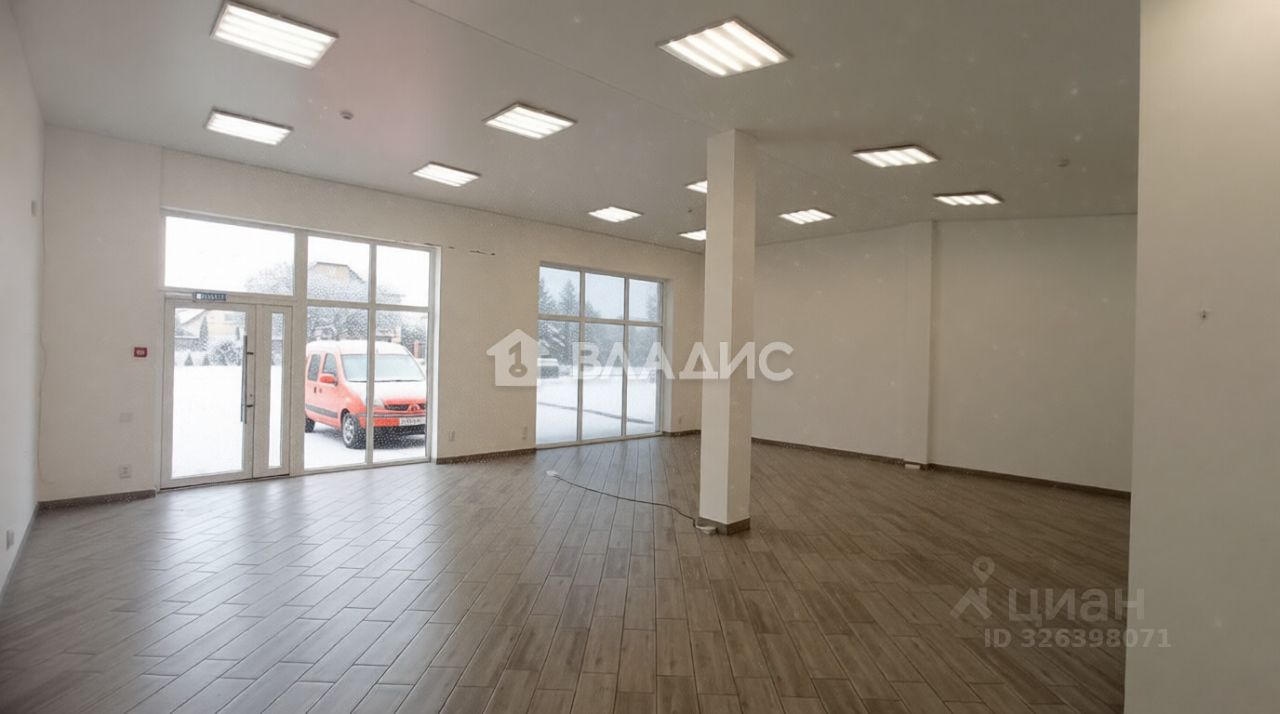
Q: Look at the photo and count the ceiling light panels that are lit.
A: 11